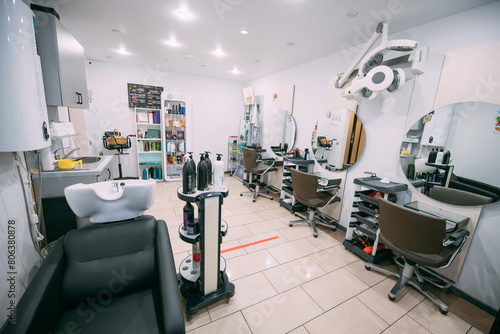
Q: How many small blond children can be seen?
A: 0